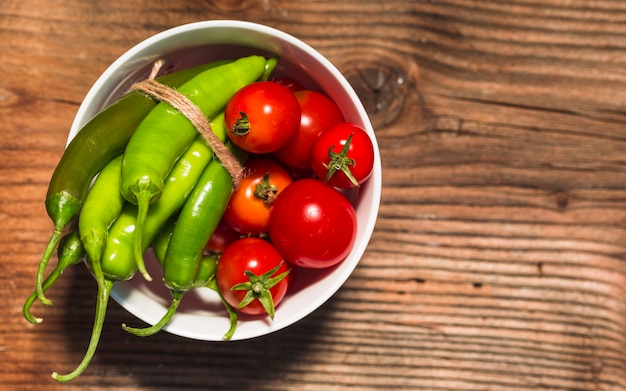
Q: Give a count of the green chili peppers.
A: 7